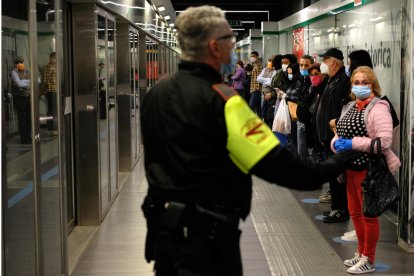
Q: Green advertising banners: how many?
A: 0